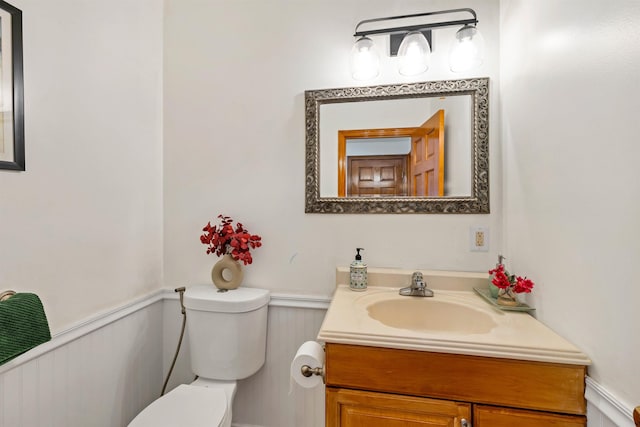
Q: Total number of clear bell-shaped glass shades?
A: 3